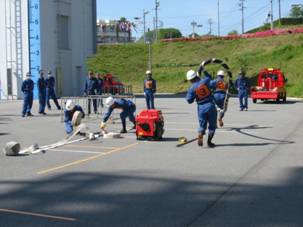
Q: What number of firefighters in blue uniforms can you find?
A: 11